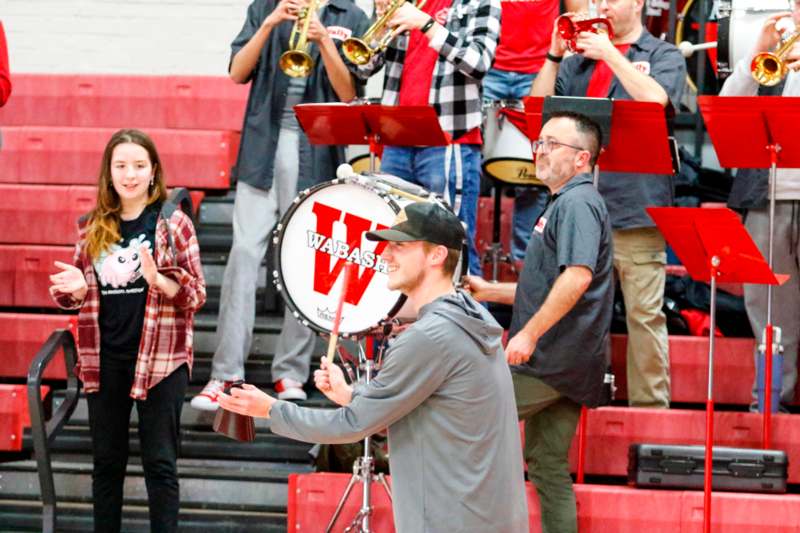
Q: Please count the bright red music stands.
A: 4